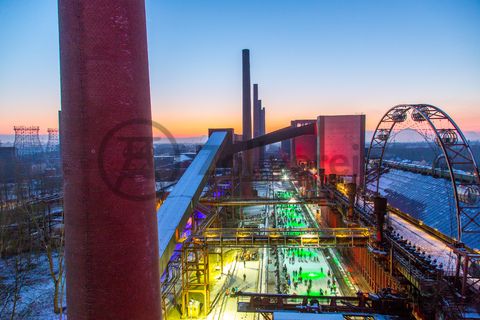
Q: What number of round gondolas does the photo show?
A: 5